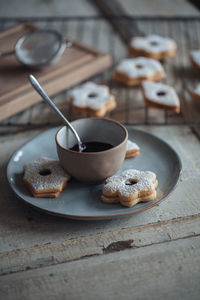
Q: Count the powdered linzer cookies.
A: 9